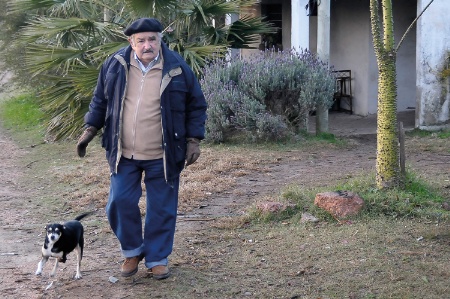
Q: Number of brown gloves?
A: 2